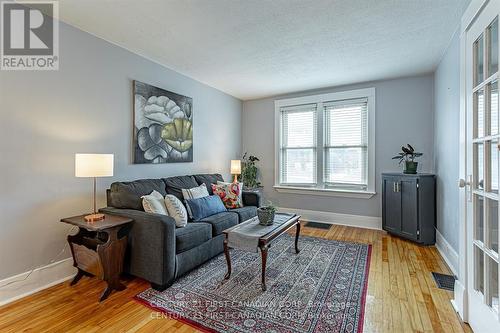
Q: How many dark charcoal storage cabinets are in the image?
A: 1